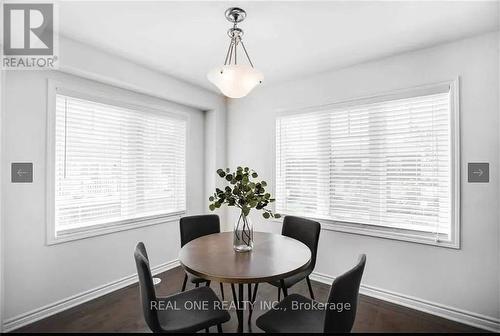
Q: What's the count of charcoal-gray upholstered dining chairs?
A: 4